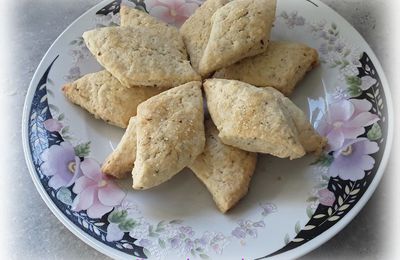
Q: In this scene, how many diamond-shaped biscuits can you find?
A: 11